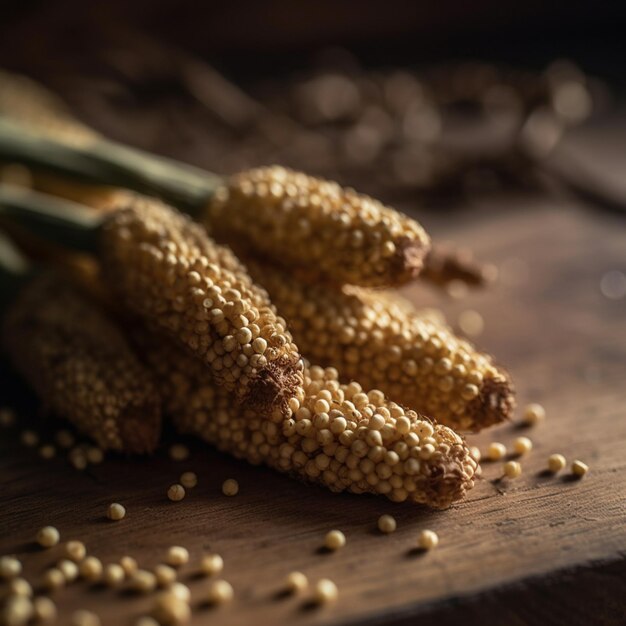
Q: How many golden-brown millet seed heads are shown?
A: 5